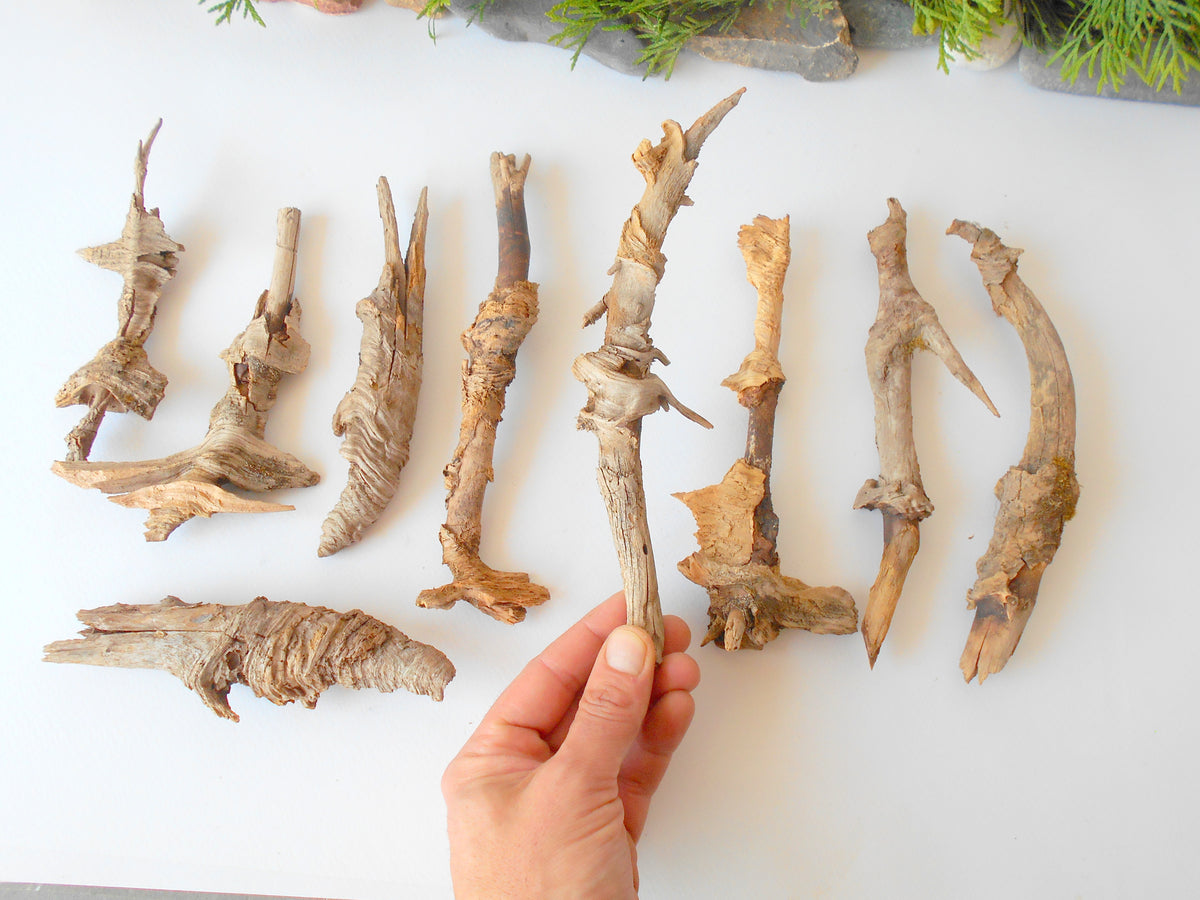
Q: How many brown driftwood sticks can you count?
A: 9